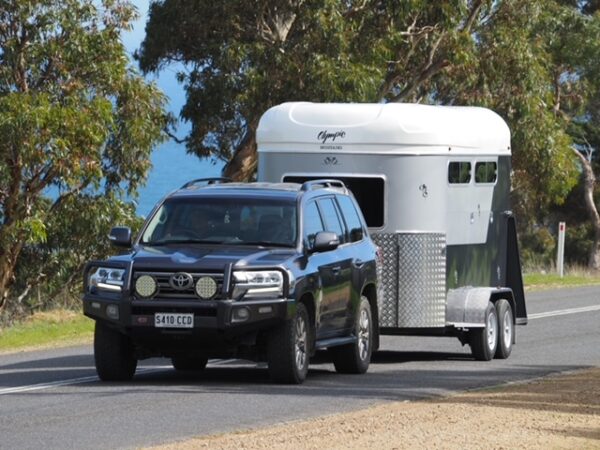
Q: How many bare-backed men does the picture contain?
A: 0